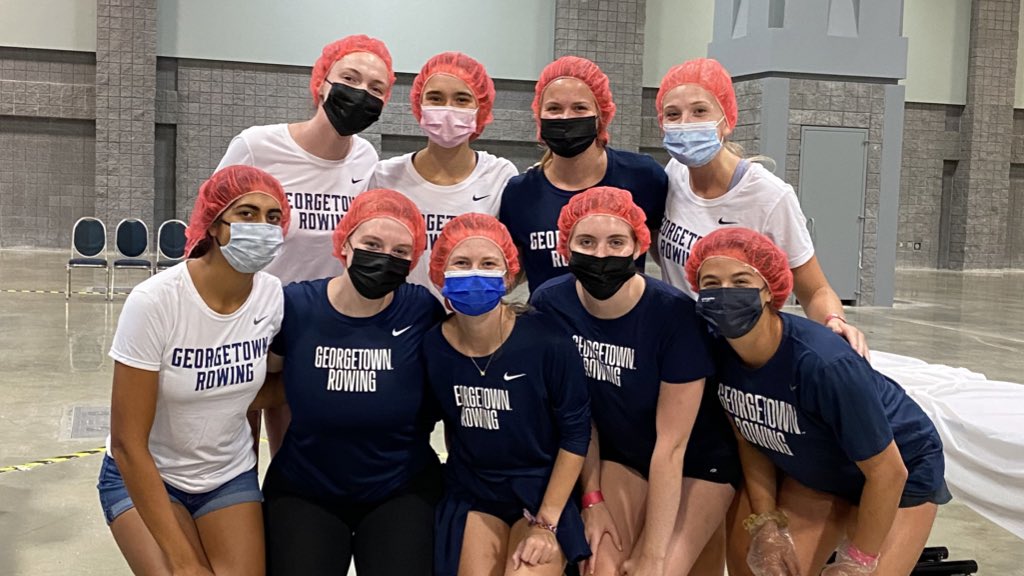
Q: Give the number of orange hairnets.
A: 9